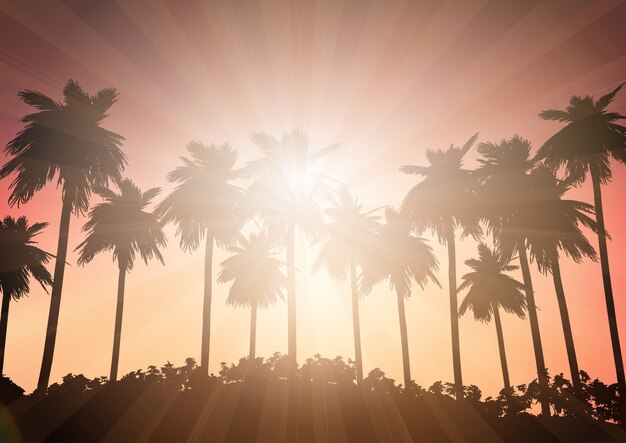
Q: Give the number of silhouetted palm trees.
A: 13